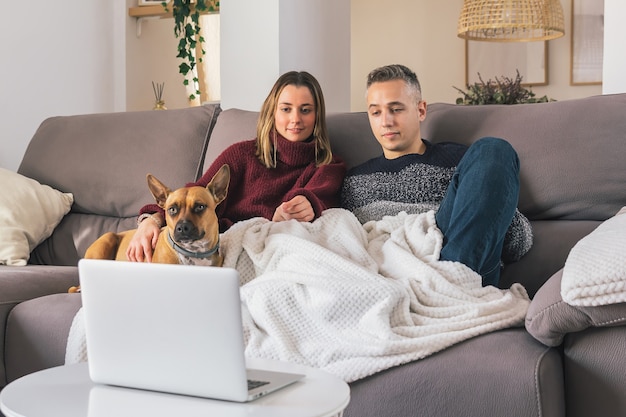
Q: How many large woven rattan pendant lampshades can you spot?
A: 1